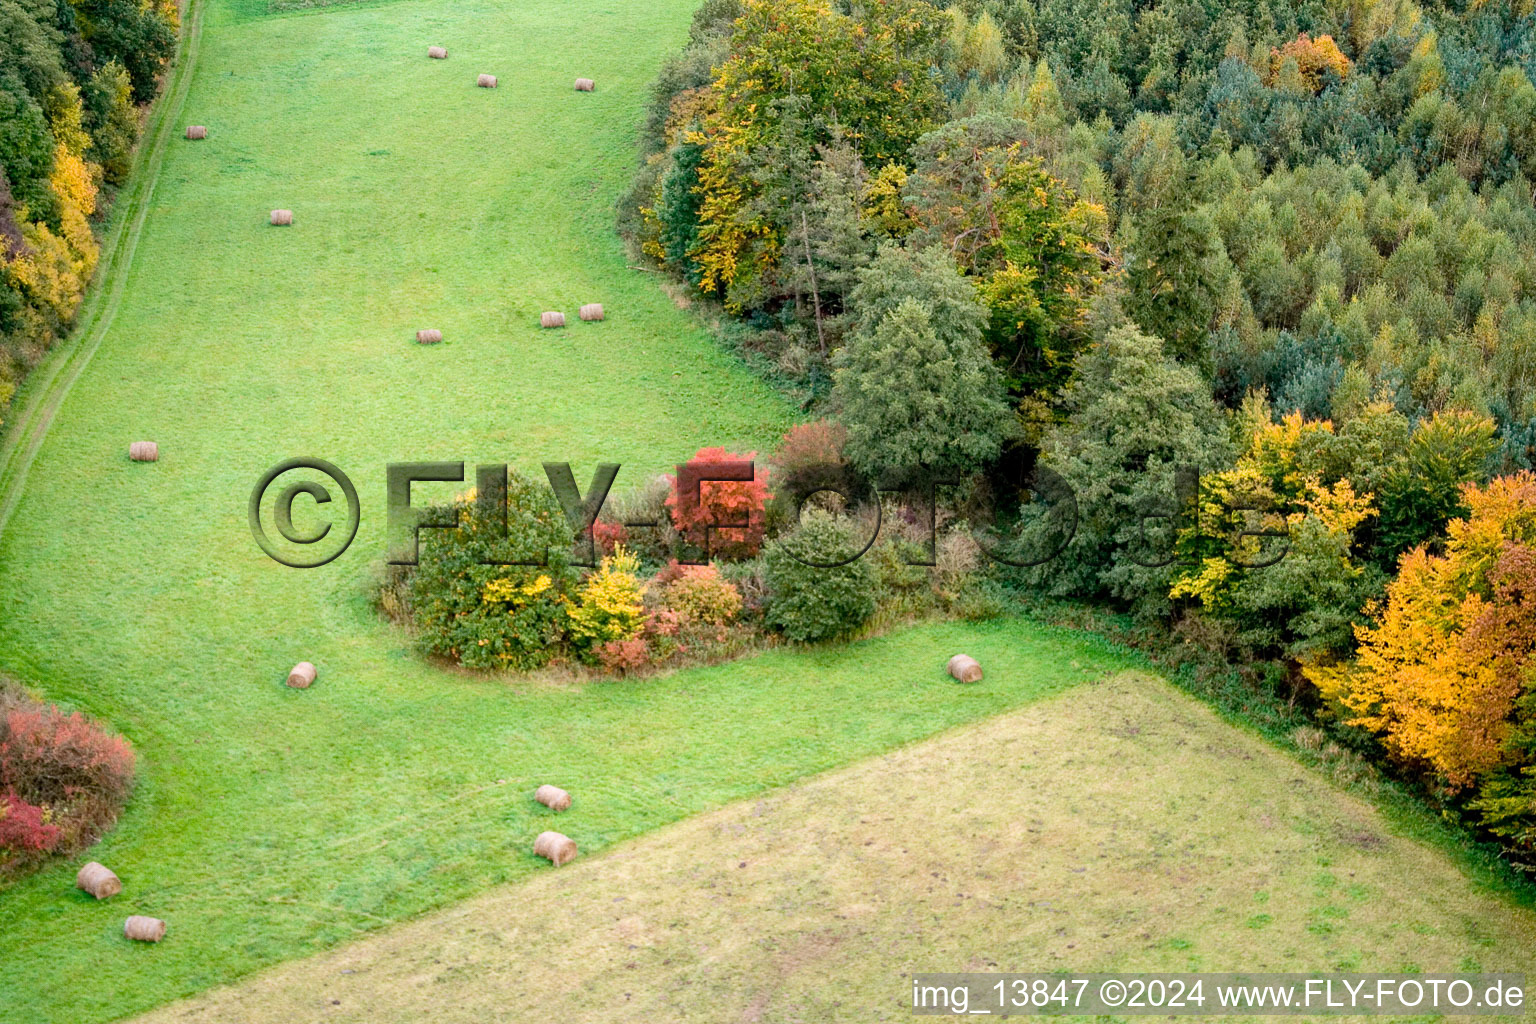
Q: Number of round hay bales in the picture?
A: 15